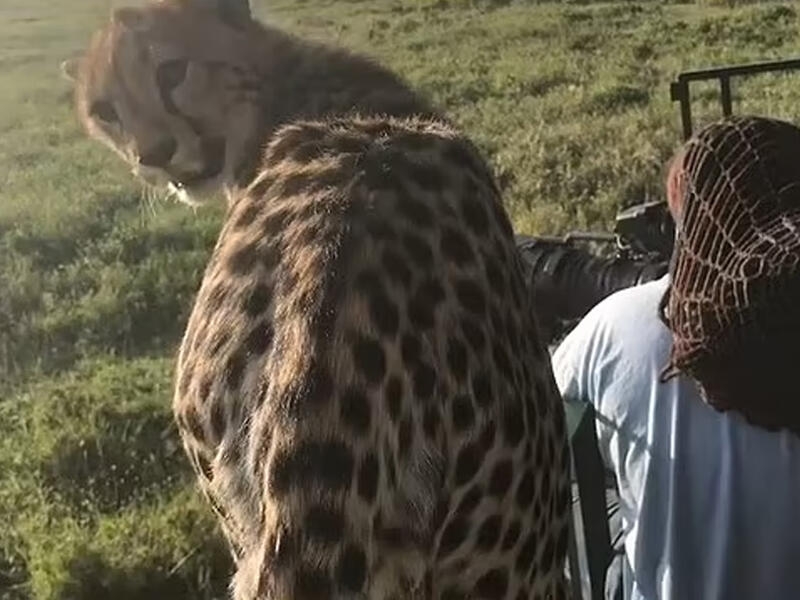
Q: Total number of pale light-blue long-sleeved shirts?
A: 1